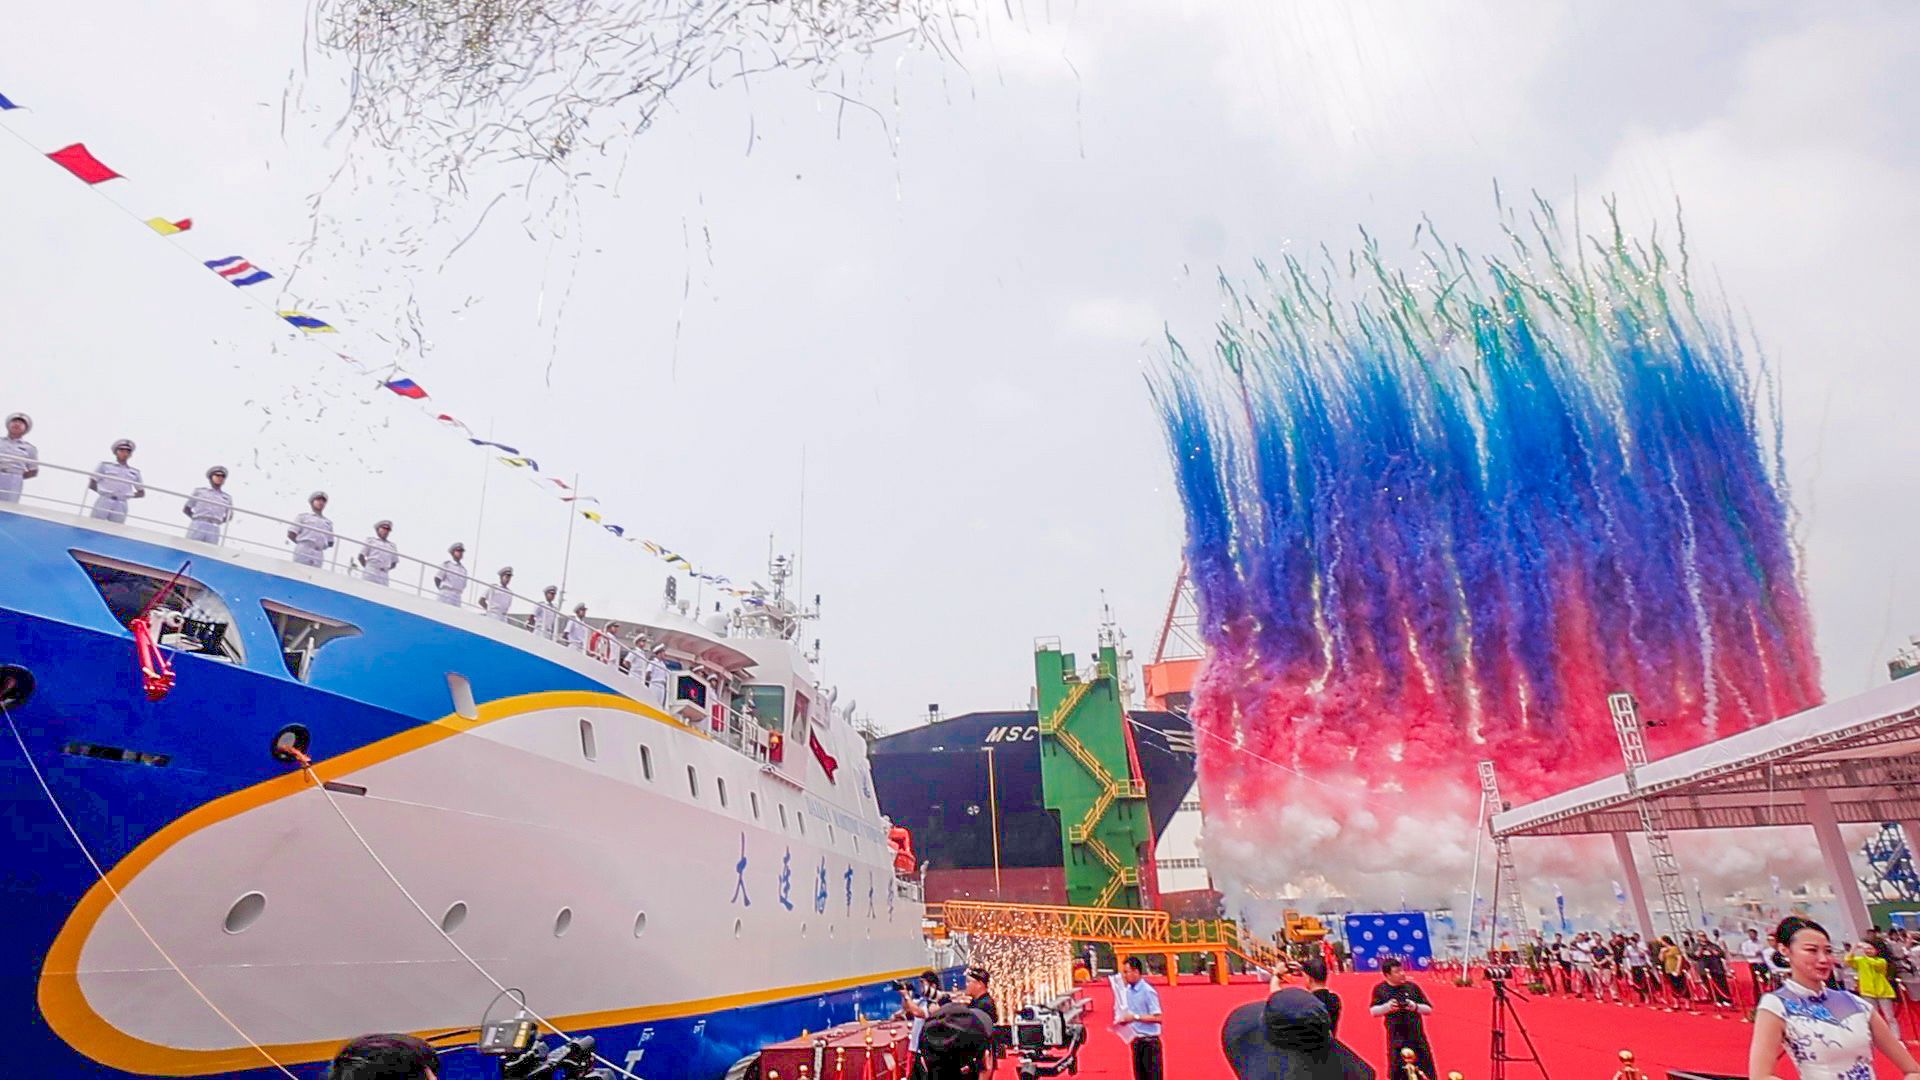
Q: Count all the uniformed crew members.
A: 14